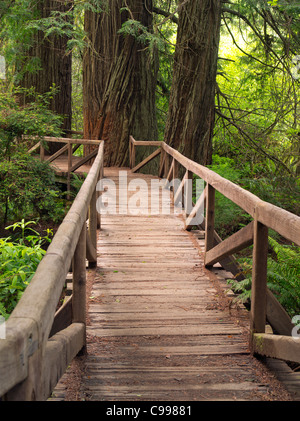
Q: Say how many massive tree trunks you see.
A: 3